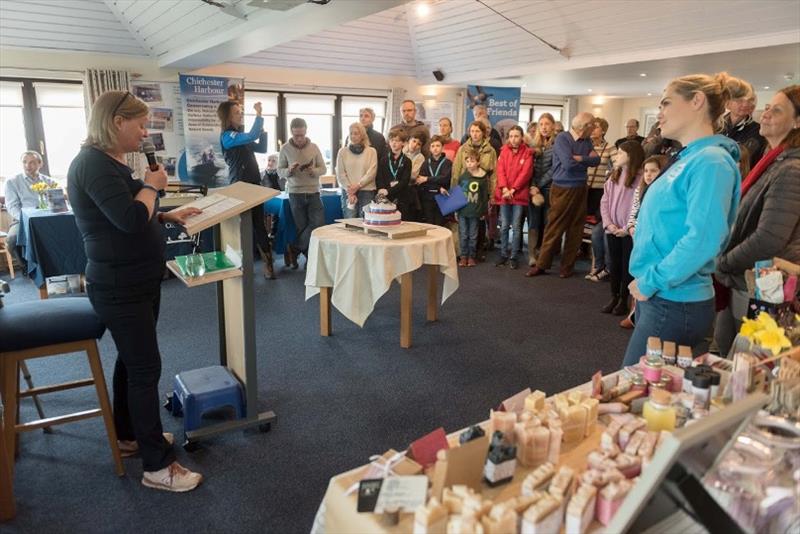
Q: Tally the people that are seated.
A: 2